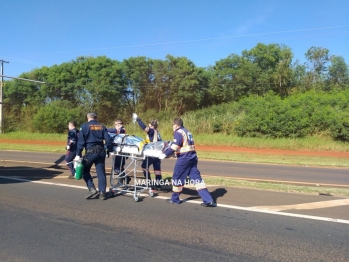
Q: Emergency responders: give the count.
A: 5